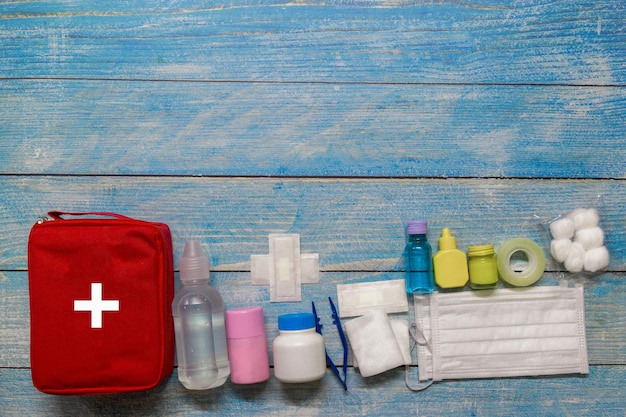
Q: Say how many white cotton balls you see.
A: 6